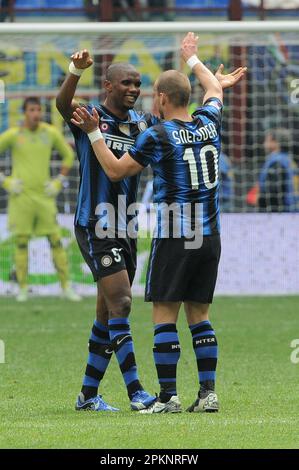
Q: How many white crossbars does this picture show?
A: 1